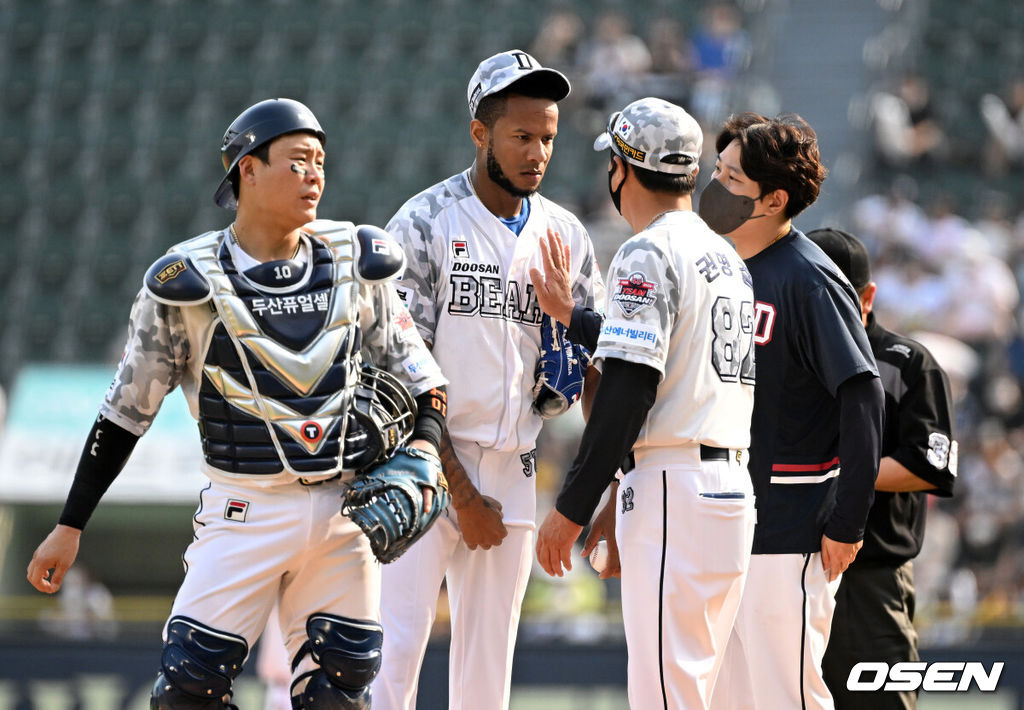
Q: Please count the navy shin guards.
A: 2